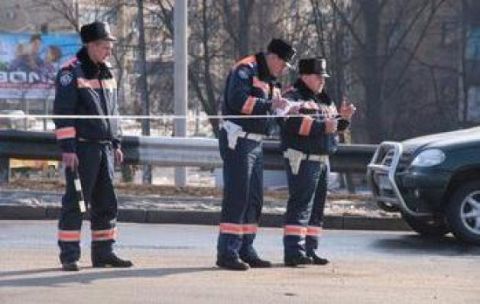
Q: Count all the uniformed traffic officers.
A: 3